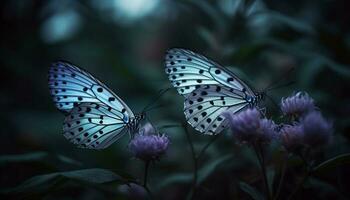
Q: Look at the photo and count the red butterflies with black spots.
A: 0